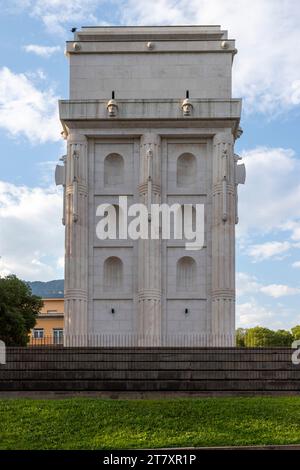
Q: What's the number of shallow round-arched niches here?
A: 6